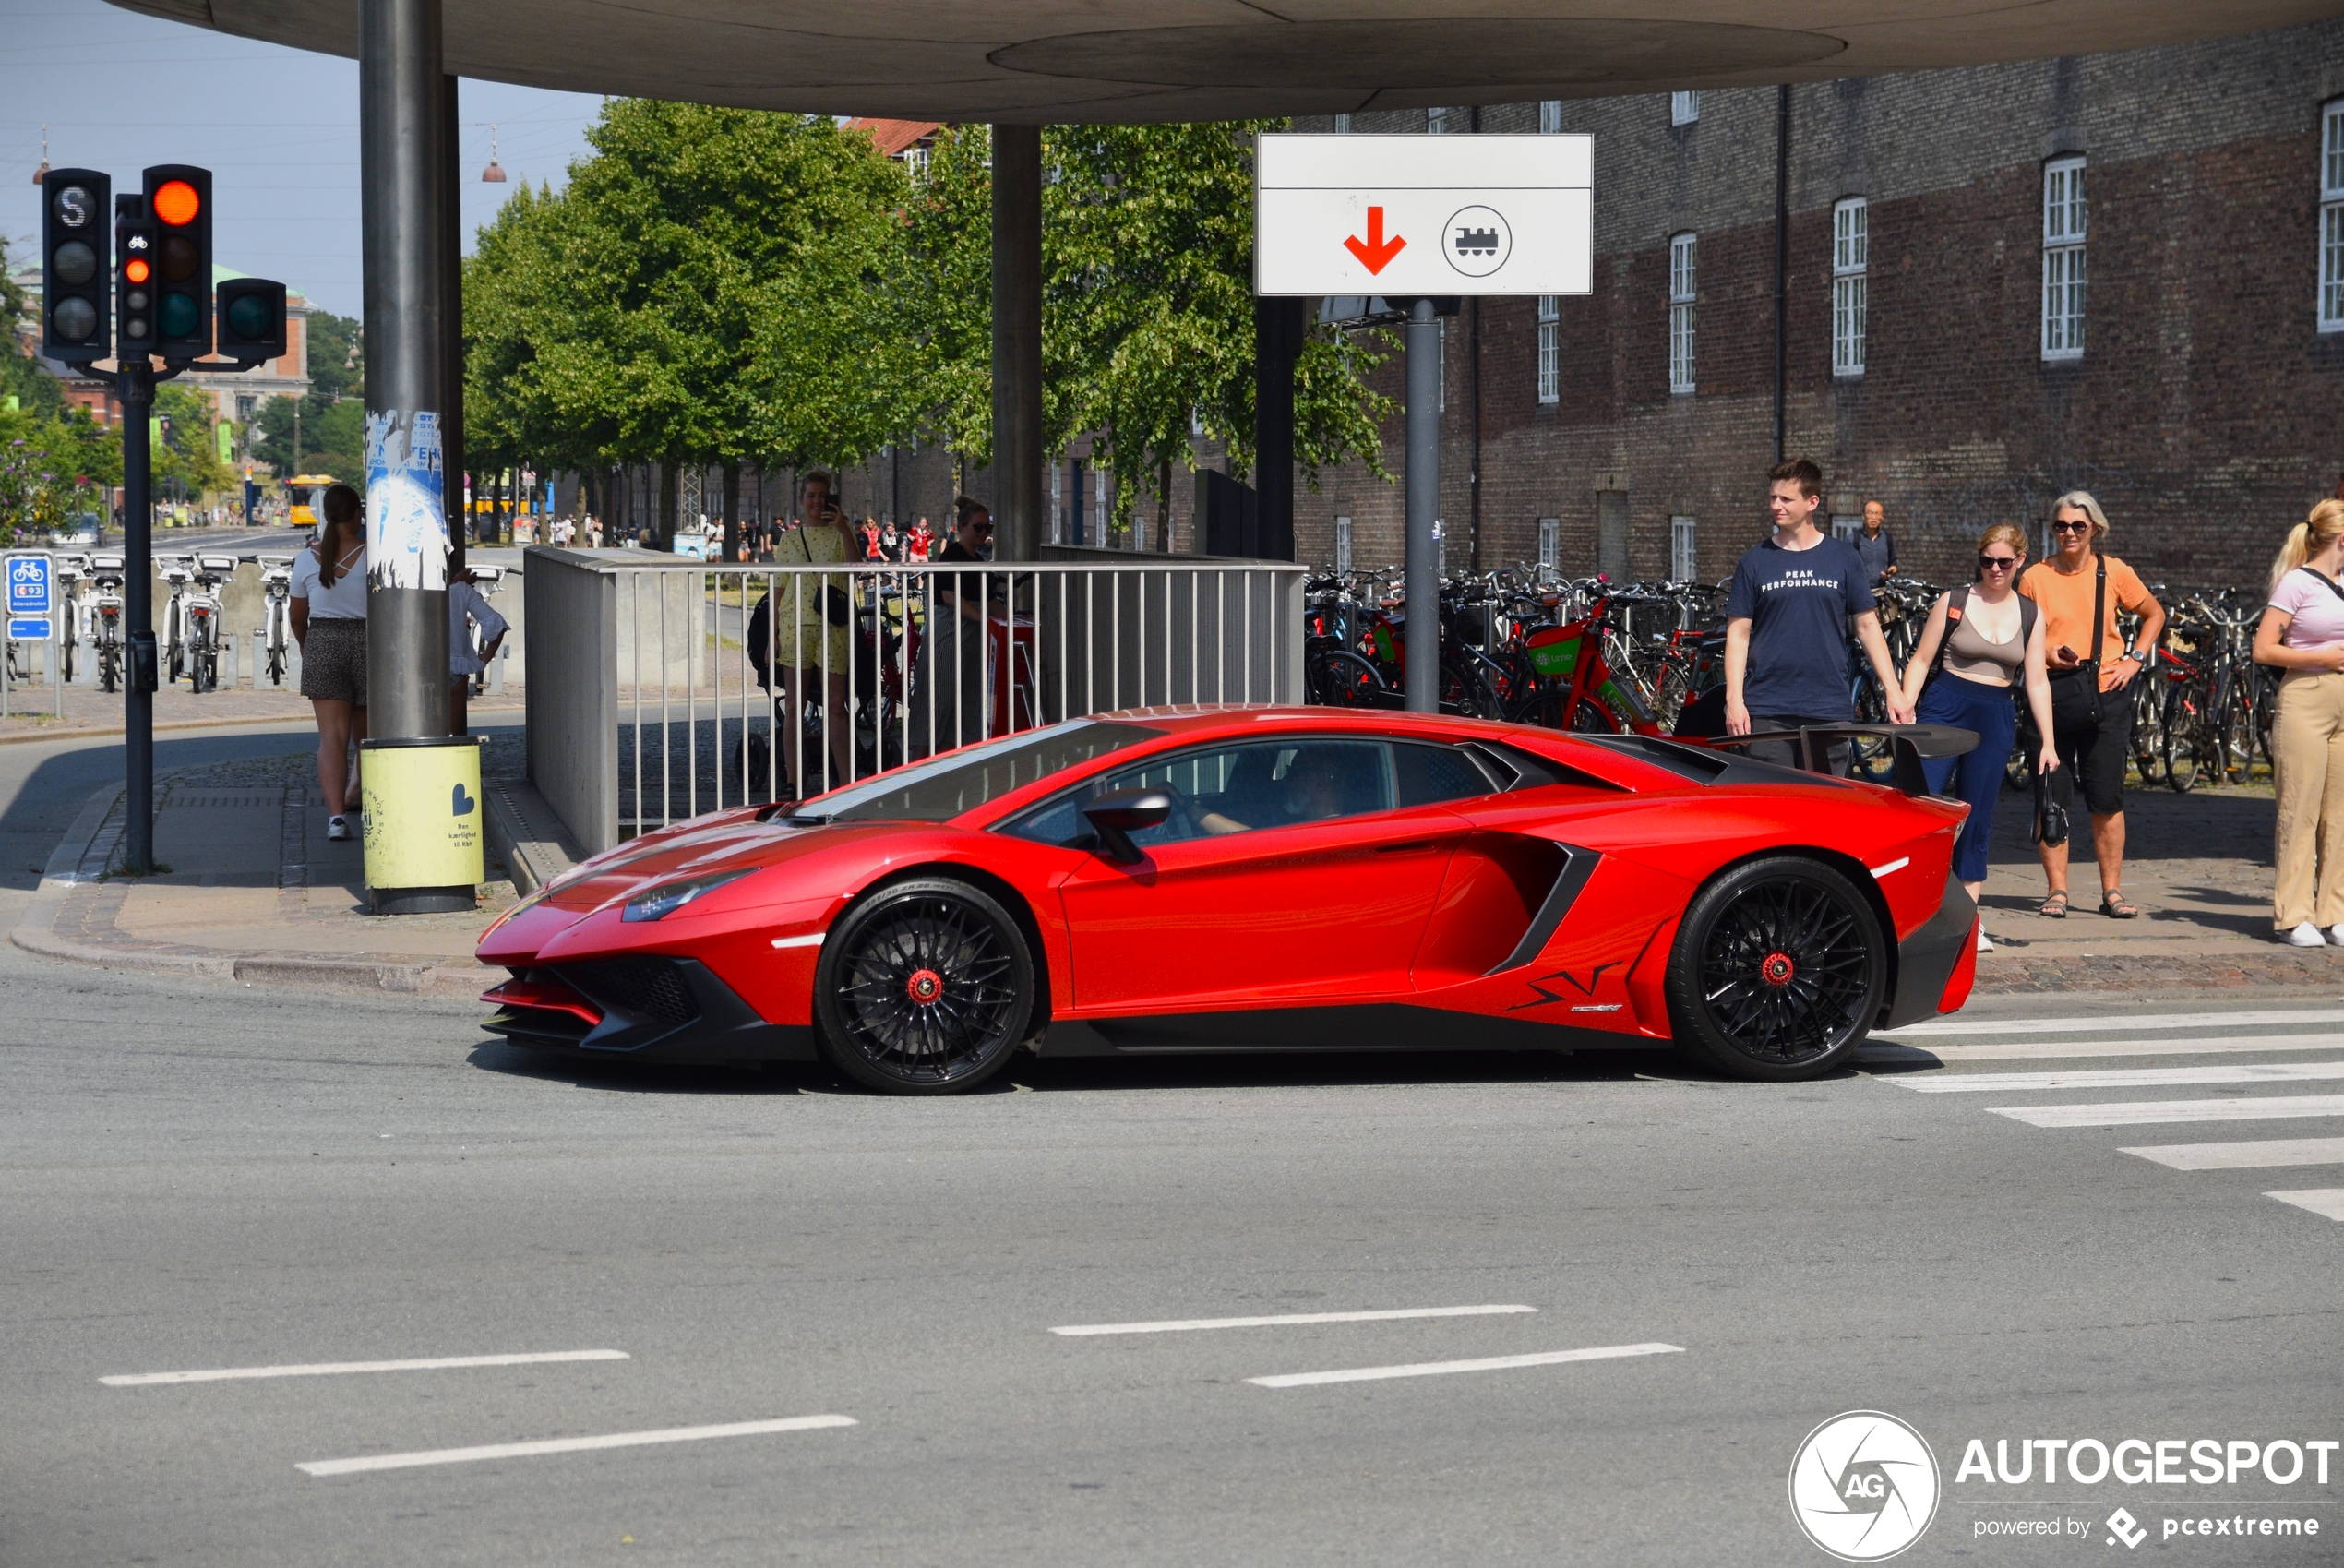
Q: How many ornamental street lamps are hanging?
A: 2